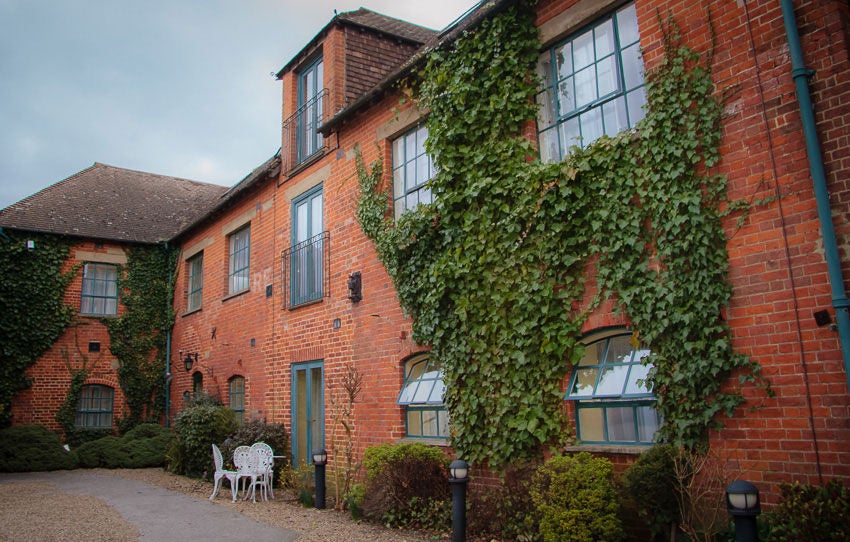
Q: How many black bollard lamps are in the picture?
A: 3